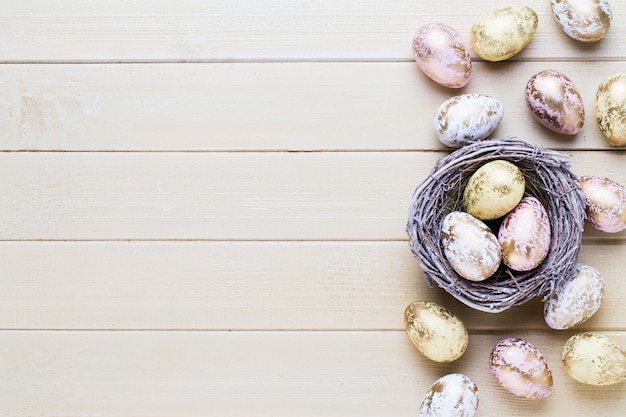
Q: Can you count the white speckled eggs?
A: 5